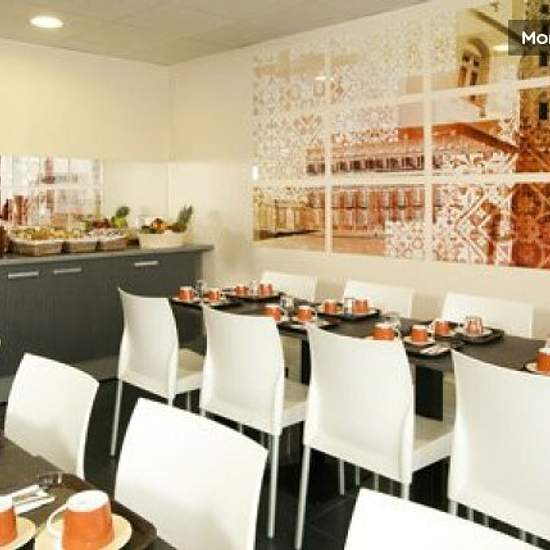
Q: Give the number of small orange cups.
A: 15